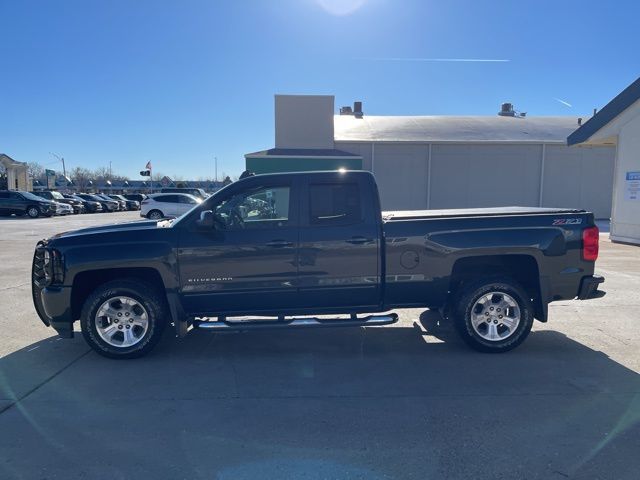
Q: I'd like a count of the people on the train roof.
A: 0